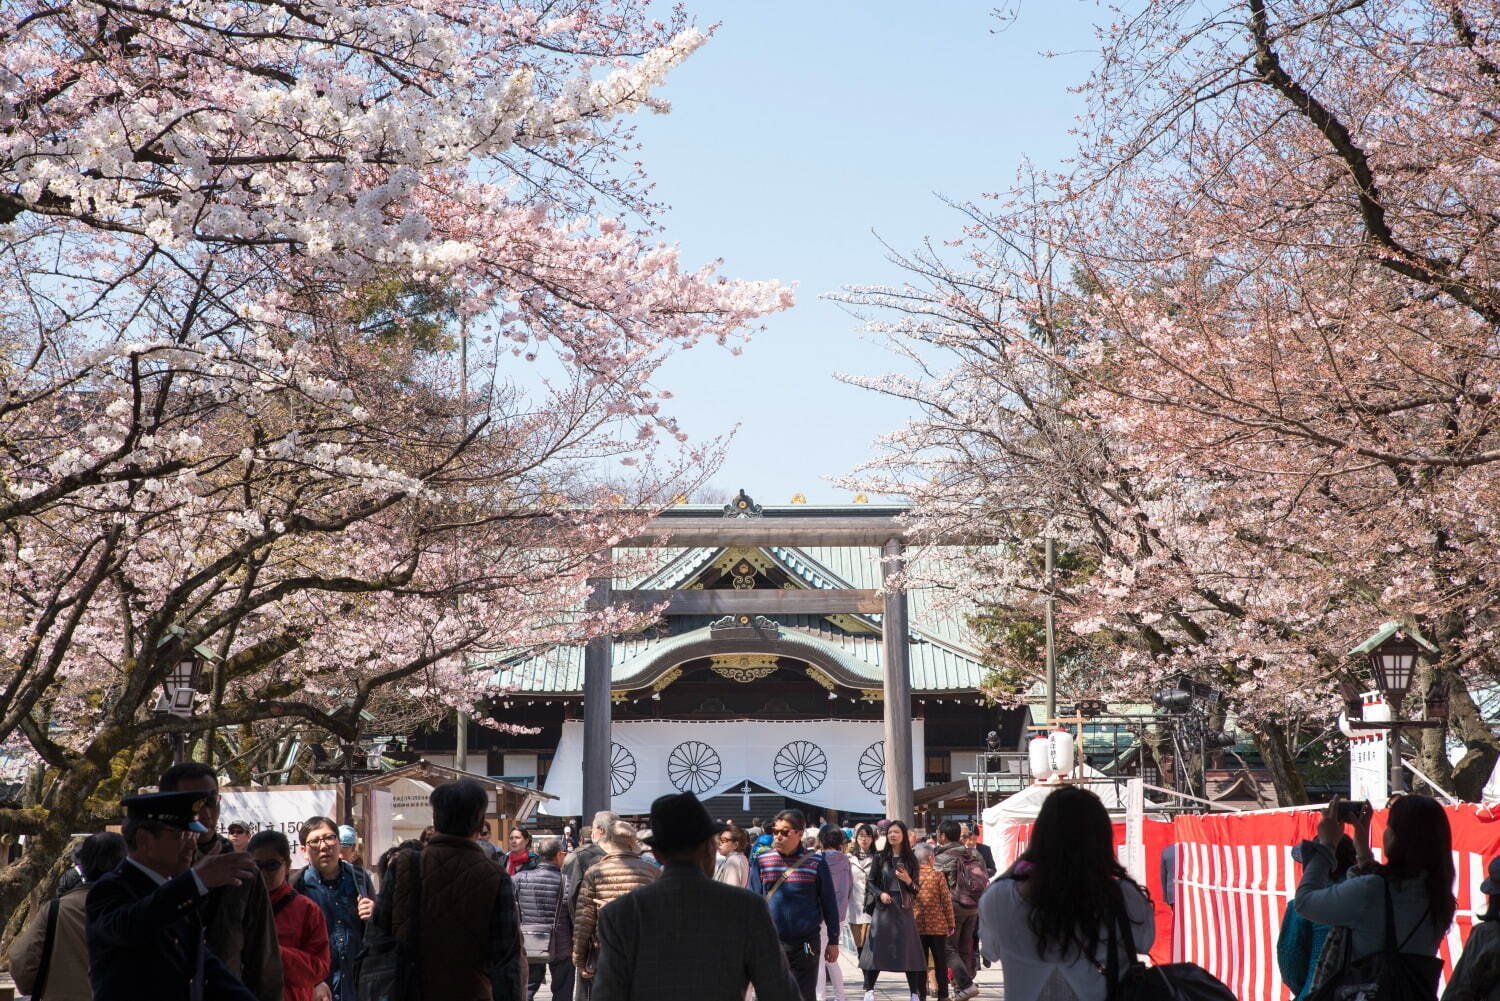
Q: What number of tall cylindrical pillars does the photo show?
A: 2